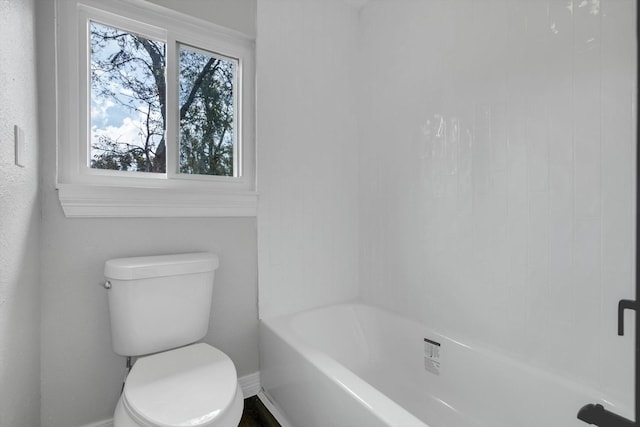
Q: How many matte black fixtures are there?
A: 2